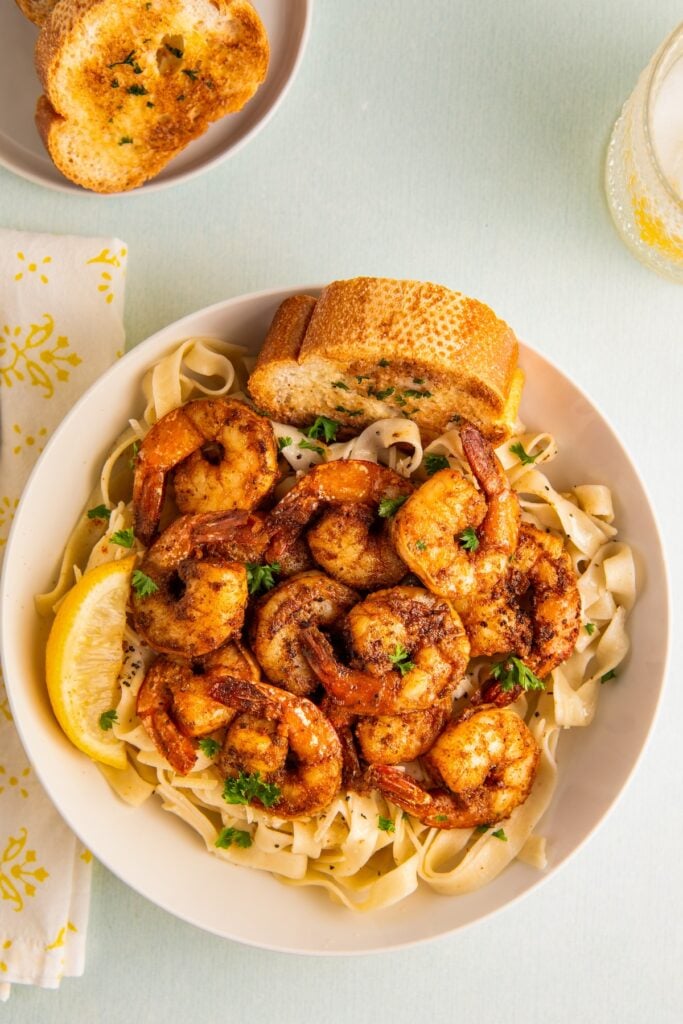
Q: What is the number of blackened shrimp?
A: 11